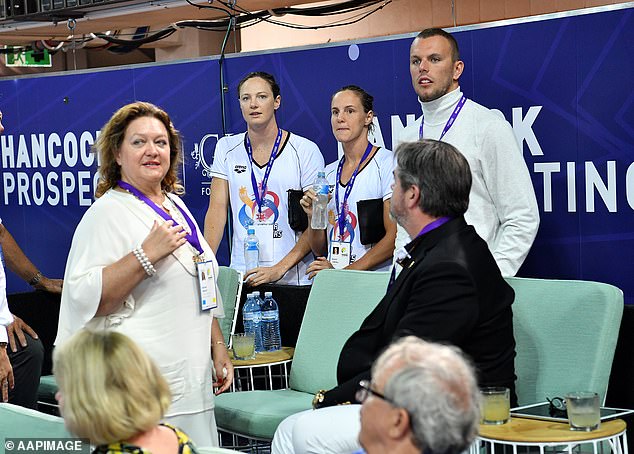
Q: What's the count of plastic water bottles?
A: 5